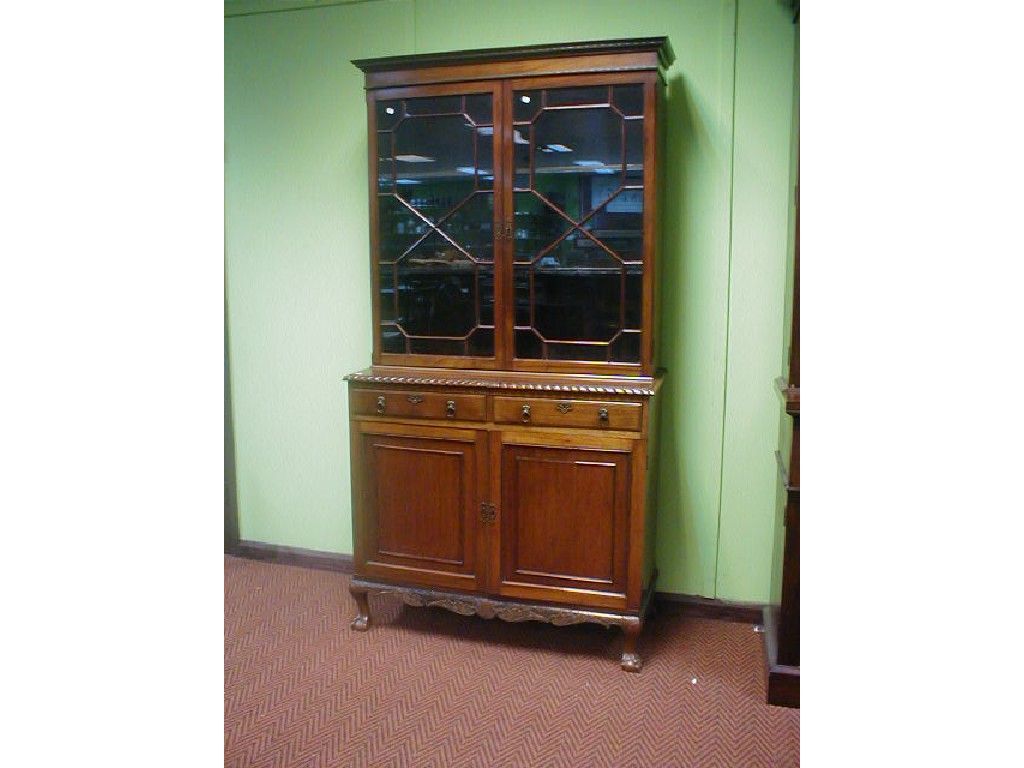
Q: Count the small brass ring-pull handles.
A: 4